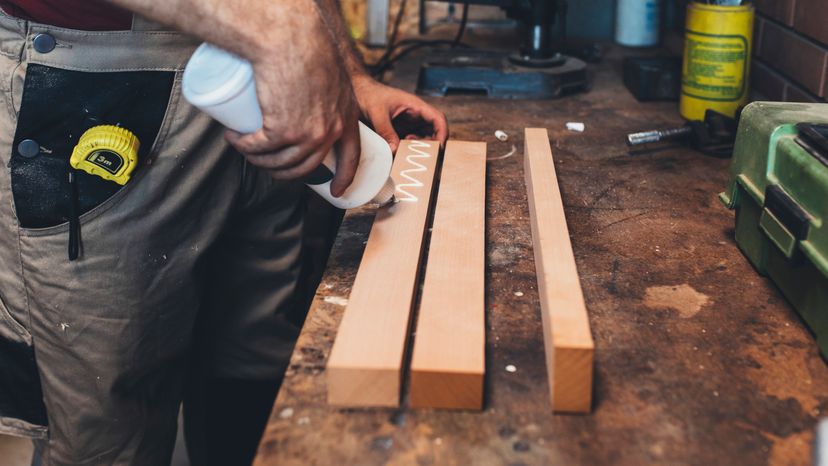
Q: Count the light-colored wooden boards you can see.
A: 3